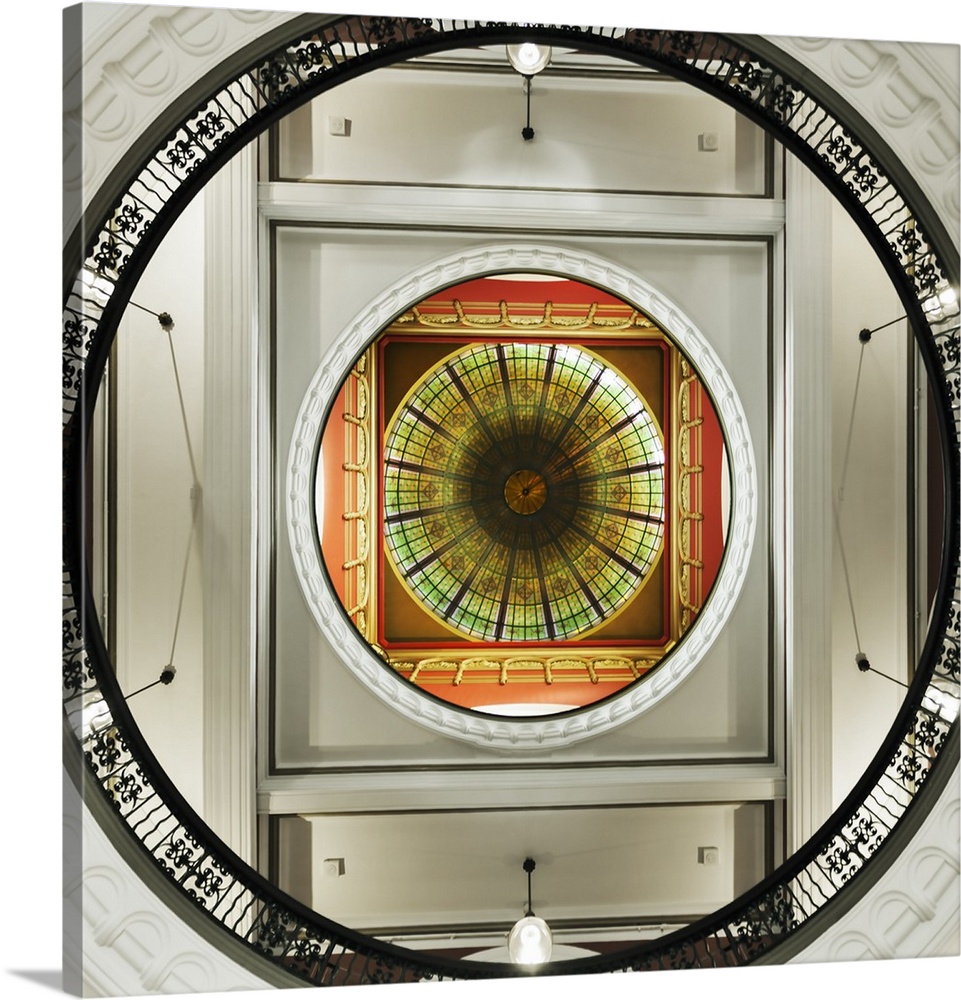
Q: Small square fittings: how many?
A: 4